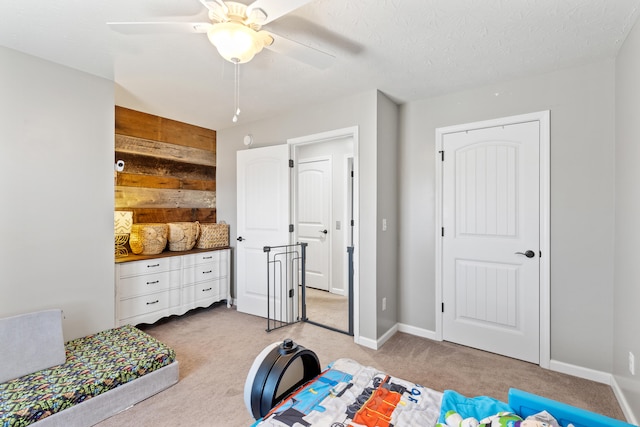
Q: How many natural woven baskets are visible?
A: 3